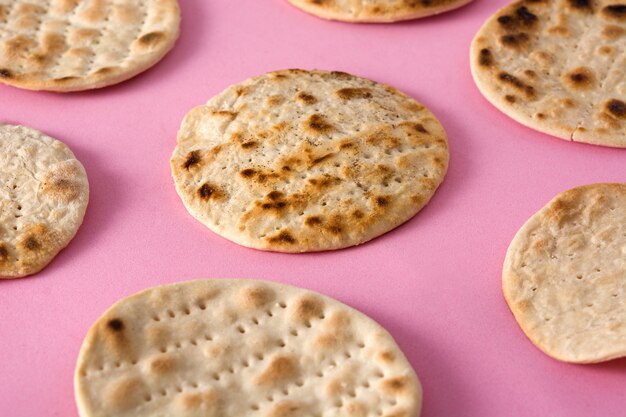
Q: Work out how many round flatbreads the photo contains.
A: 7